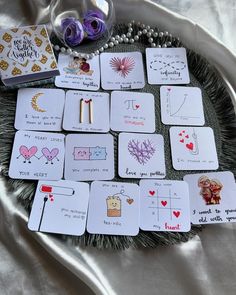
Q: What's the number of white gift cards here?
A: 15